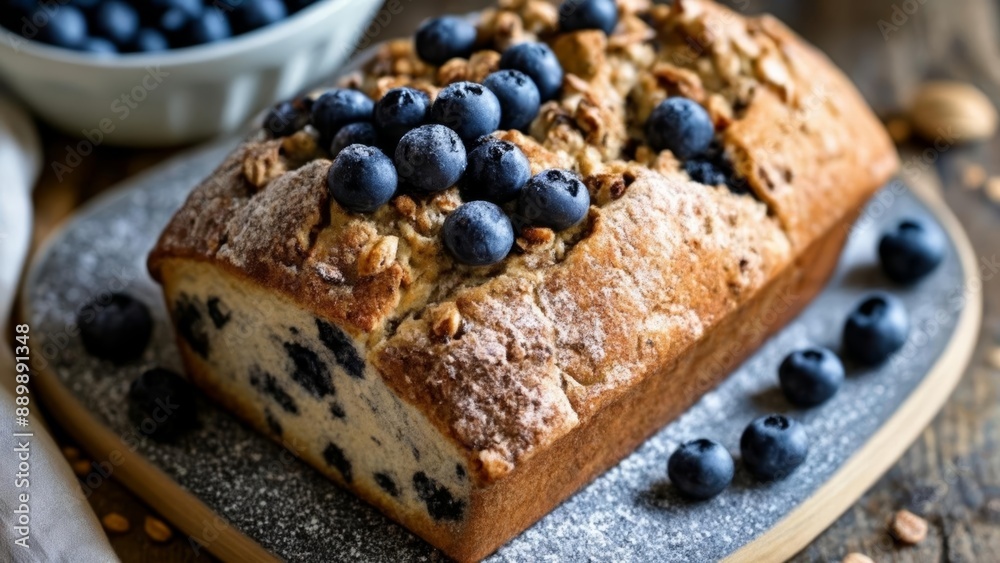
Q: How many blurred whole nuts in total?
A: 1